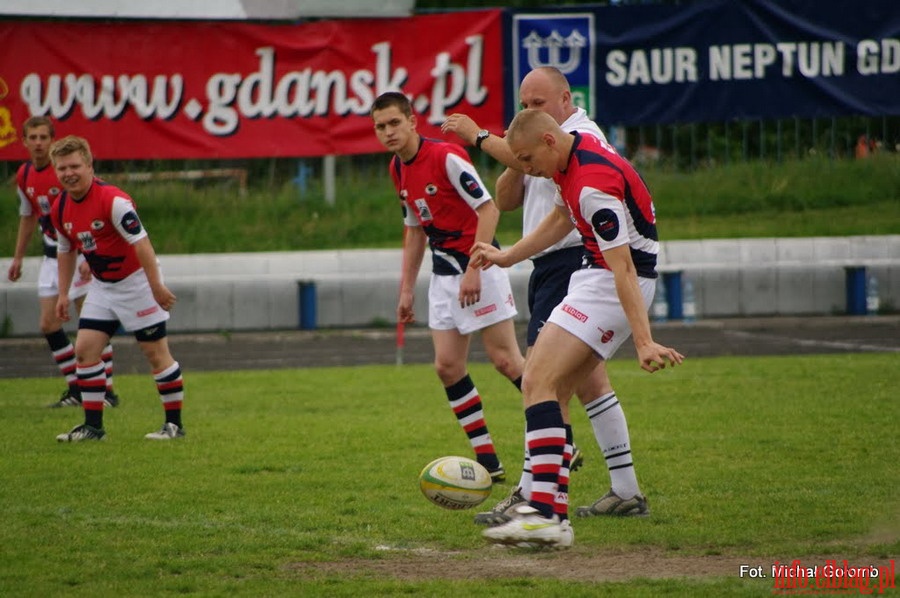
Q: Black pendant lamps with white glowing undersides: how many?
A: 0